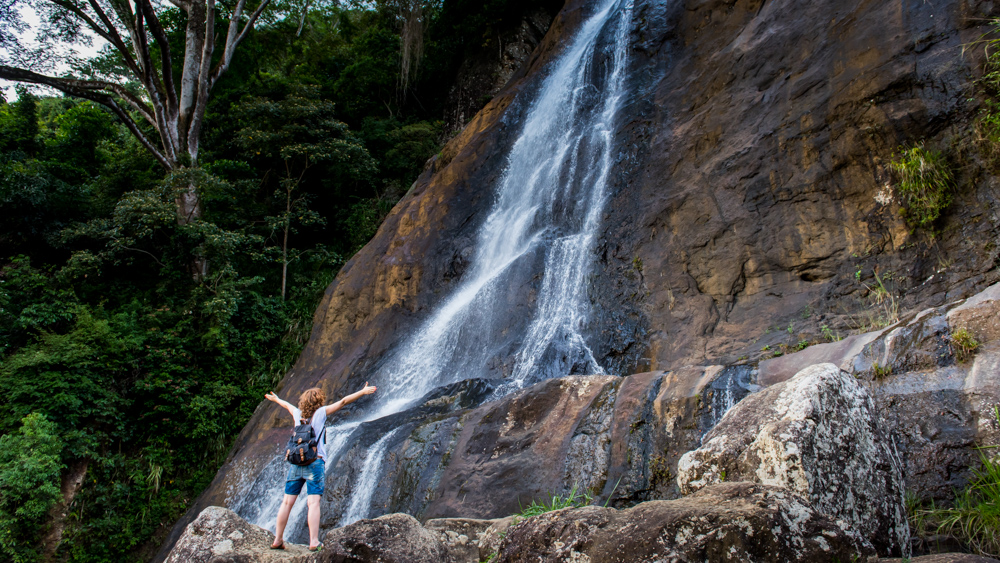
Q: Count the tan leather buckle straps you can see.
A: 3